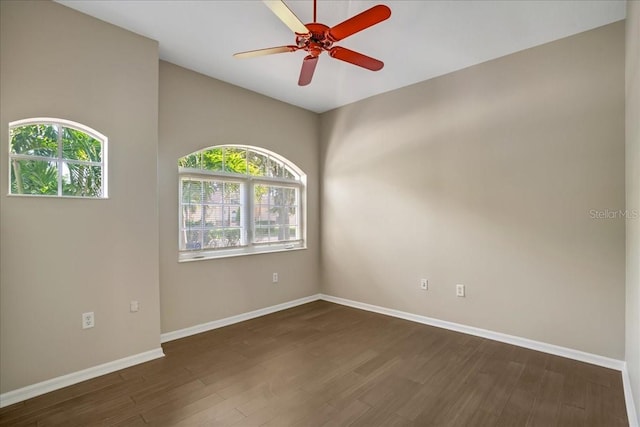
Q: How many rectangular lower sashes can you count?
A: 2